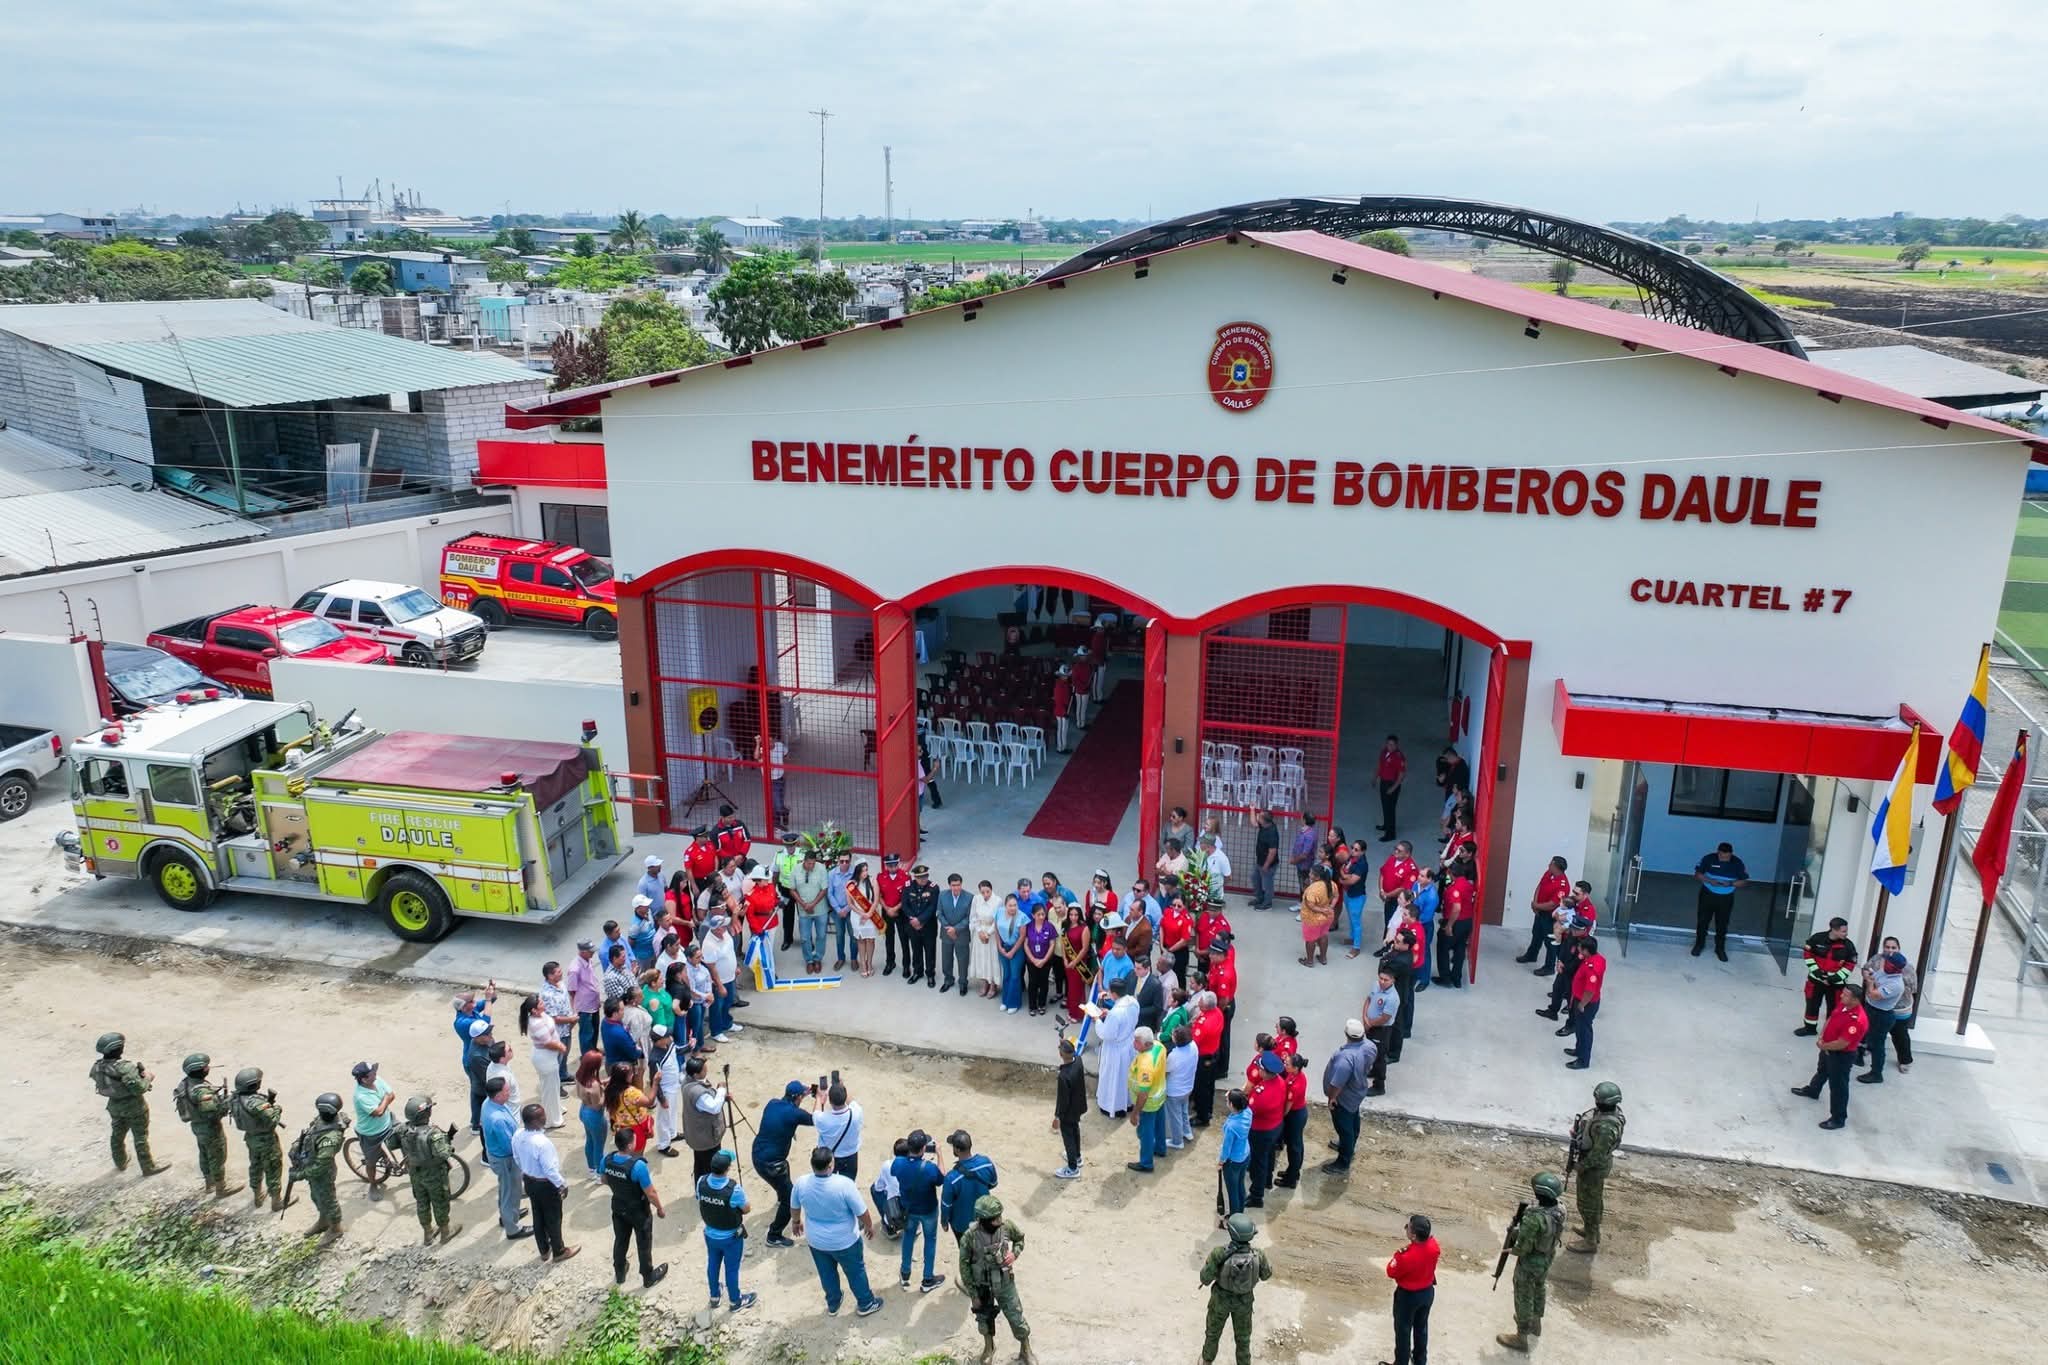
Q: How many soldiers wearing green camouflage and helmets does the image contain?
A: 9